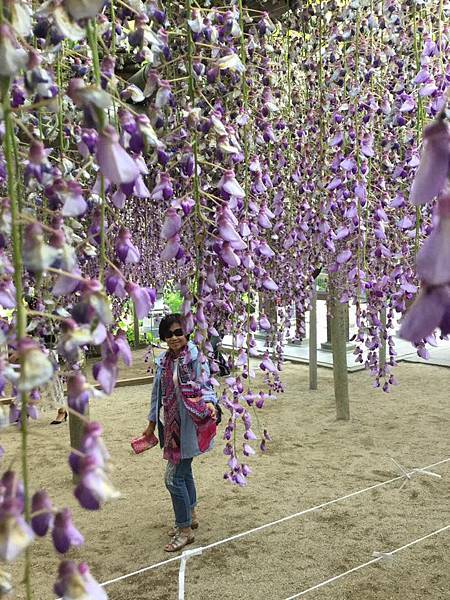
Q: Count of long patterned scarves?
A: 1